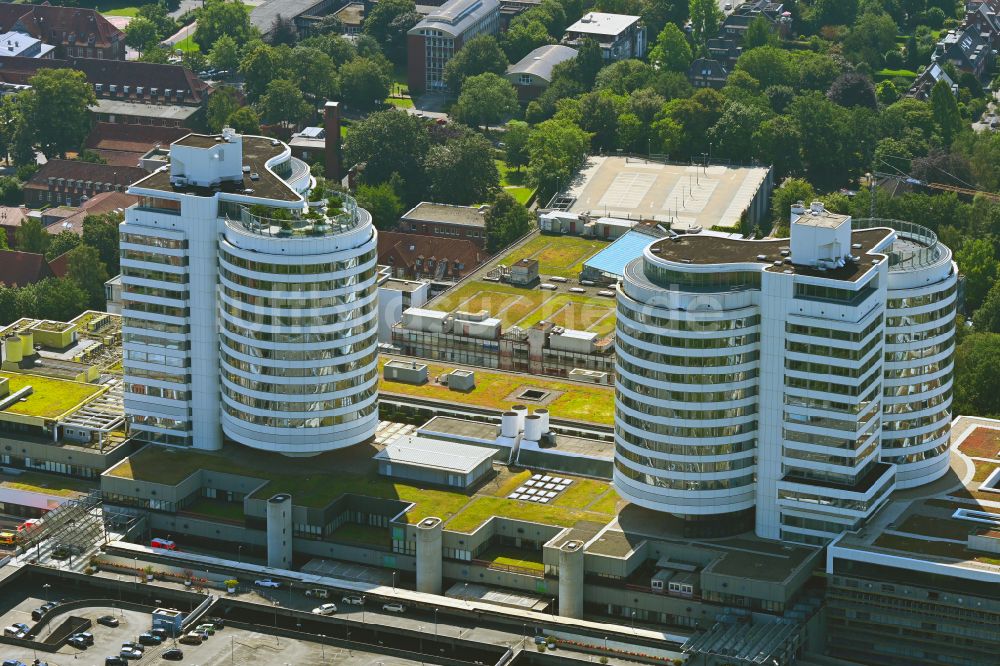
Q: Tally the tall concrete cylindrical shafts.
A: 3